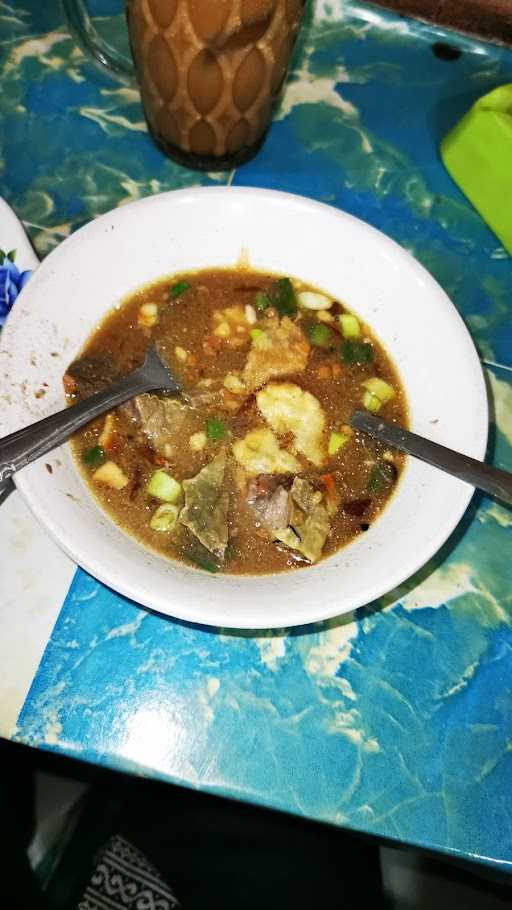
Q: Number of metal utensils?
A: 2